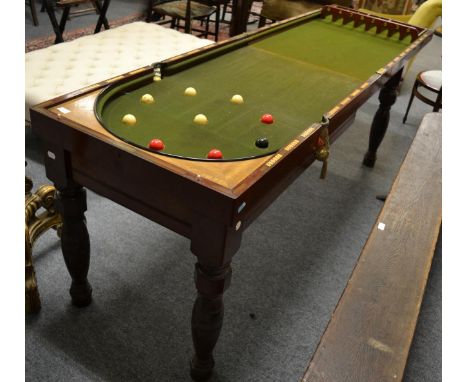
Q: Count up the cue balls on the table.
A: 5